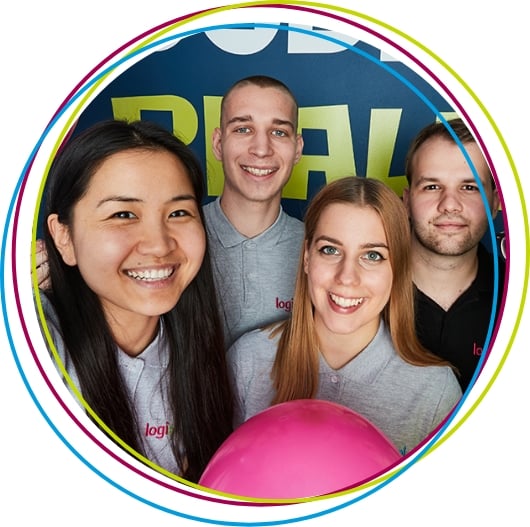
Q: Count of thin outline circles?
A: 3